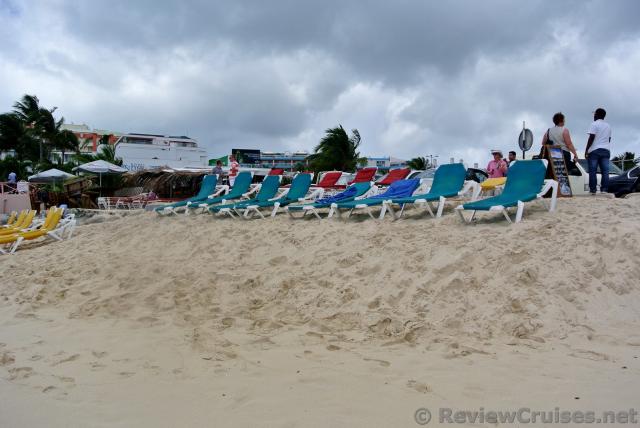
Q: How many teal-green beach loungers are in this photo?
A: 8